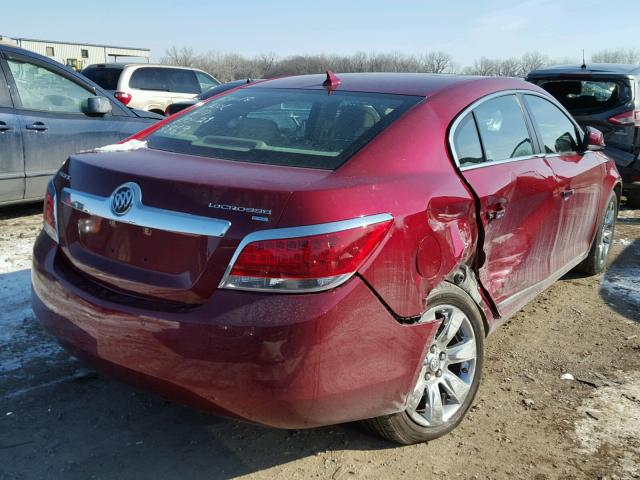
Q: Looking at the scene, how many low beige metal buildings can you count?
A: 1